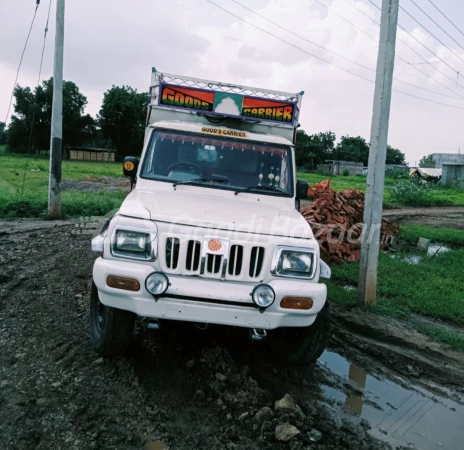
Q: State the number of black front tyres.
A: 2